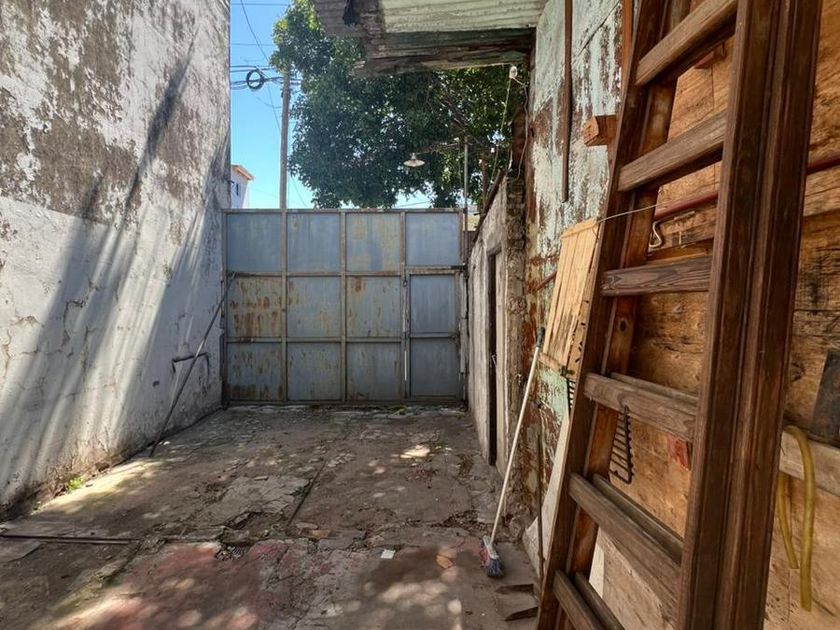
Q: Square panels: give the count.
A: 12